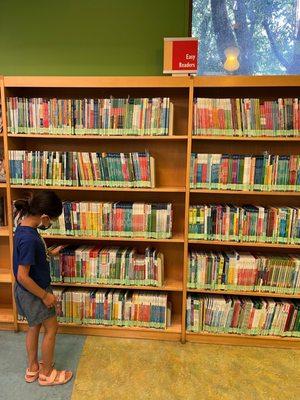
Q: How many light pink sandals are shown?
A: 2